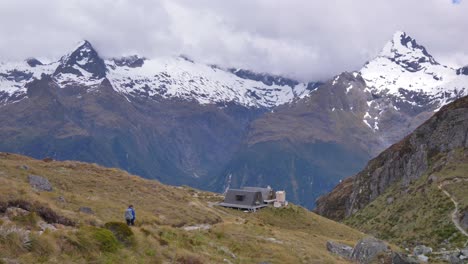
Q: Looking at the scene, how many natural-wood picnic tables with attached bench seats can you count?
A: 0